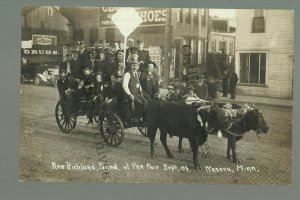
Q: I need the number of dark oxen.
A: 2